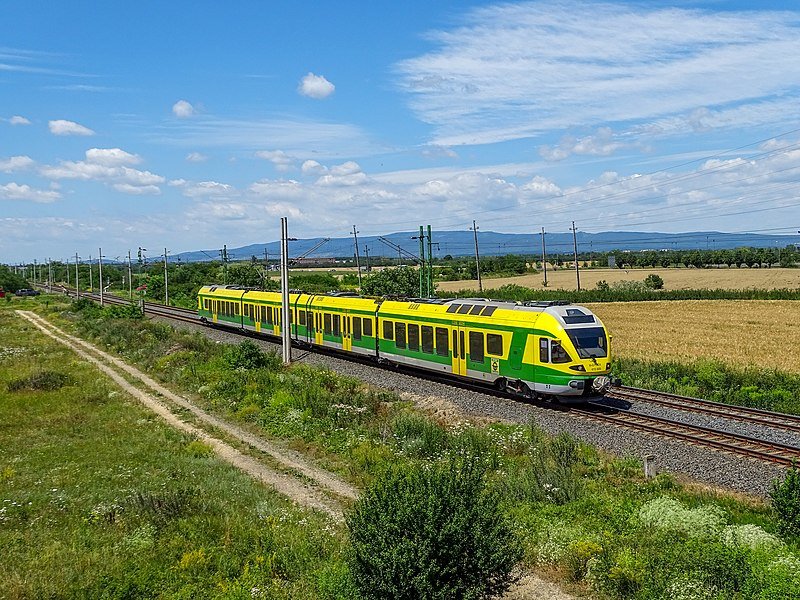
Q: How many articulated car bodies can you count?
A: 4